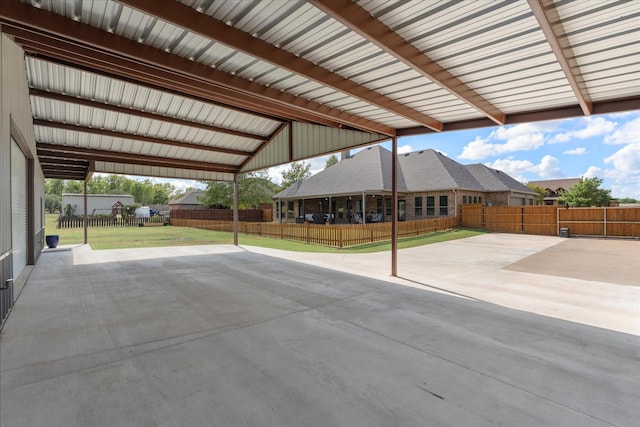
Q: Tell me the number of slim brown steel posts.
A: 3